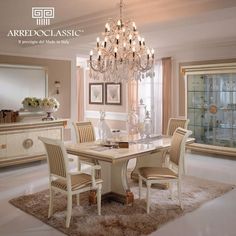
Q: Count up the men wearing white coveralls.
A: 0